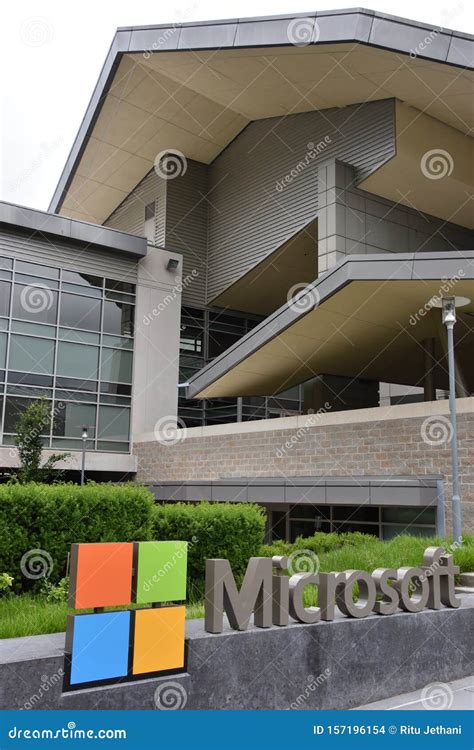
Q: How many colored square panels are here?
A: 4